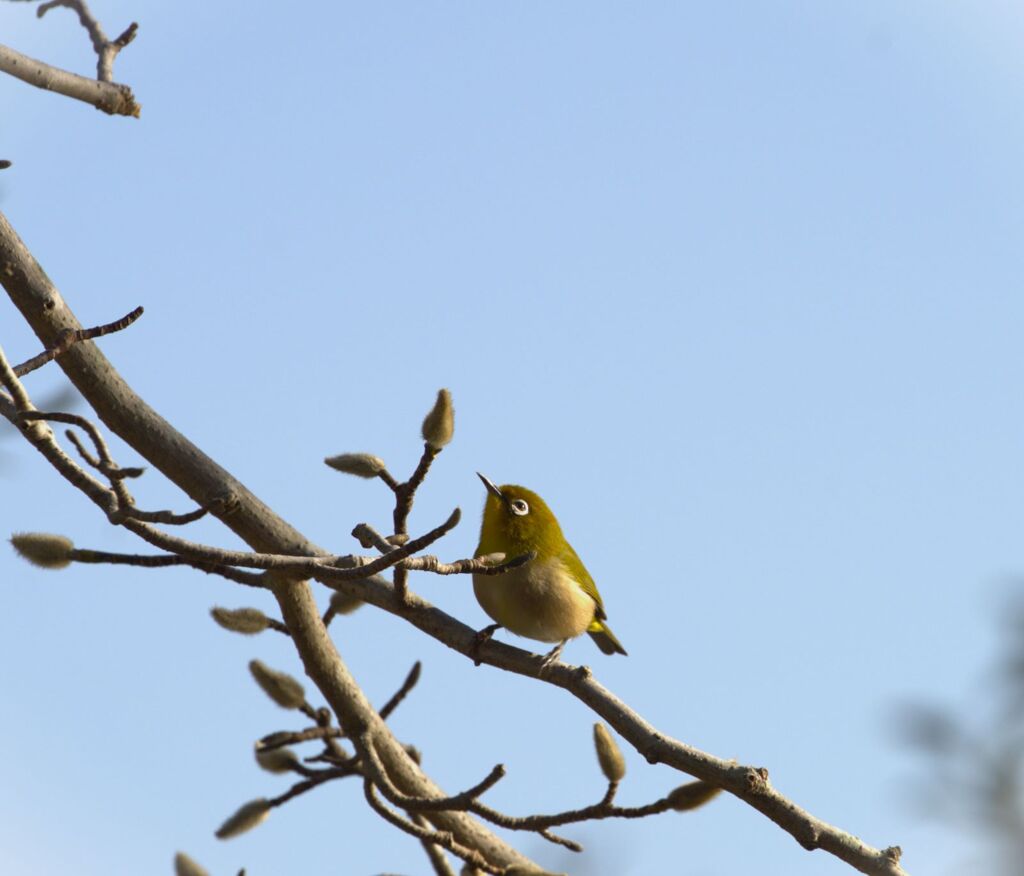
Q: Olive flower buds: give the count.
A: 11